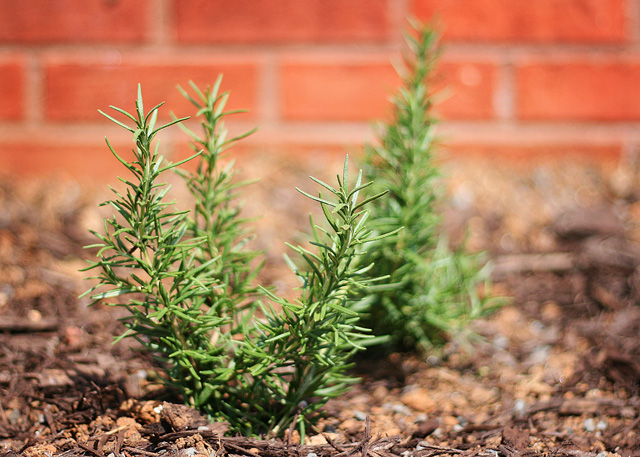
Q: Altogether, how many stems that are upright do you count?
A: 4